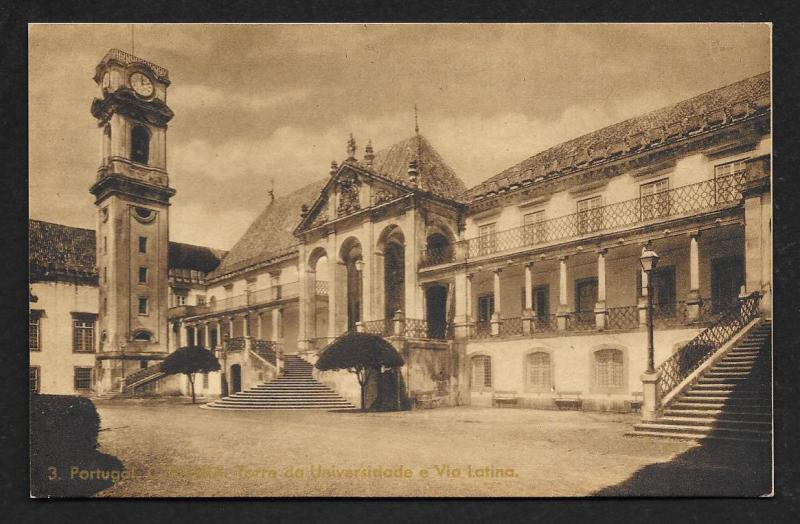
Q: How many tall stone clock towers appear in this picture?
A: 1